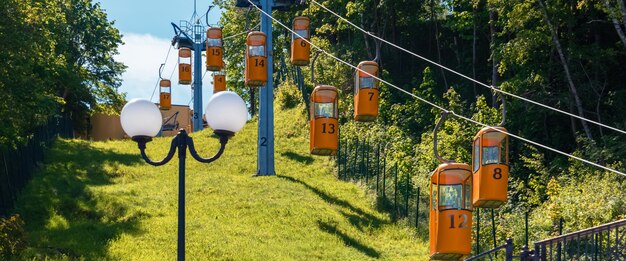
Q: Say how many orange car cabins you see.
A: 10